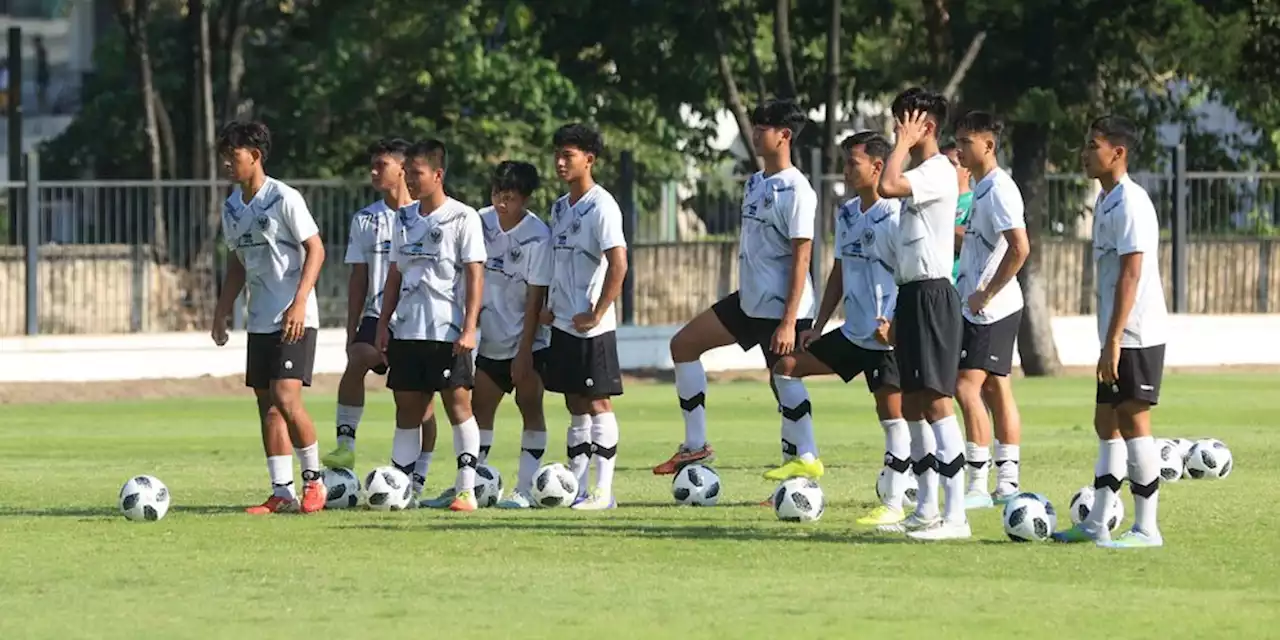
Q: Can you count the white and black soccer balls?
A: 13